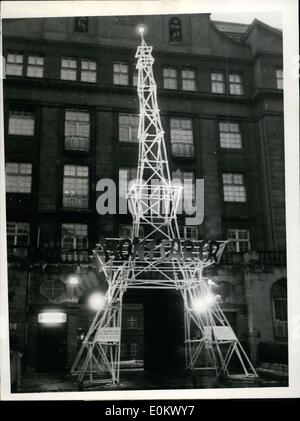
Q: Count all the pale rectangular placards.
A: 2